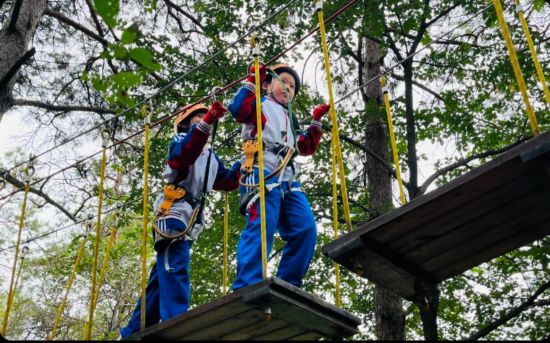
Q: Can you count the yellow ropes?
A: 13